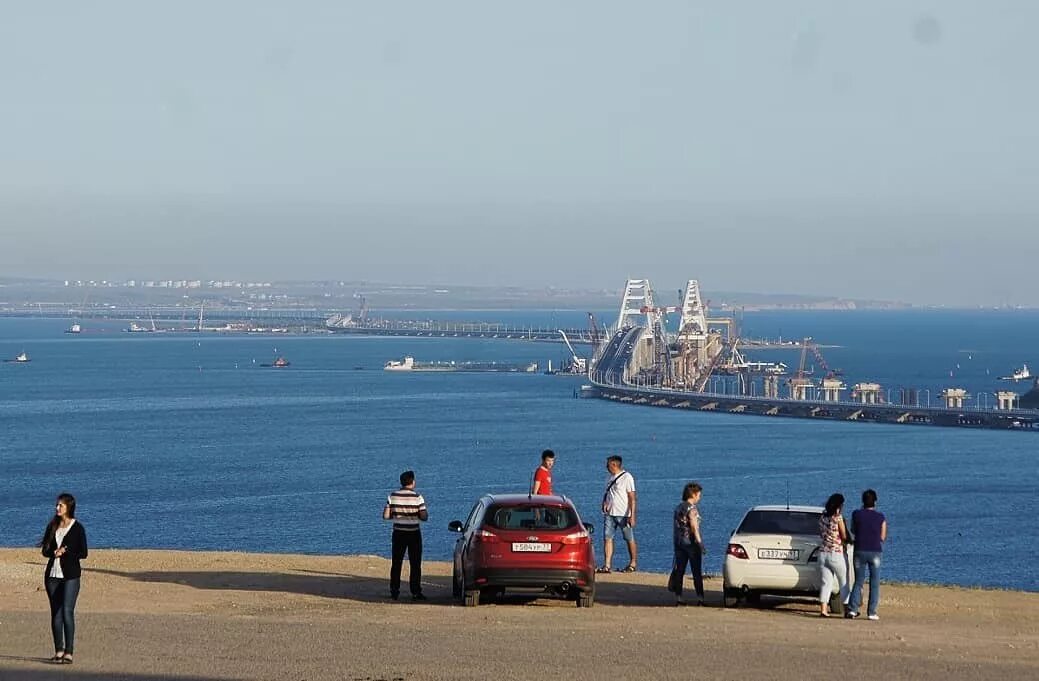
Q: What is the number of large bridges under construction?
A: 1